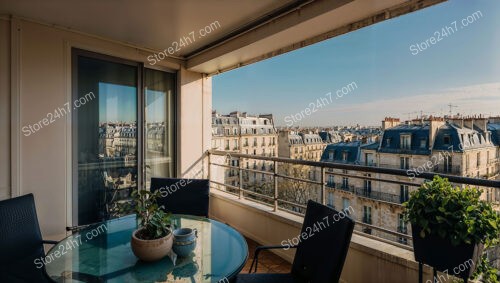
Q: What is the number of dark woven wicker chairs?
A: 3